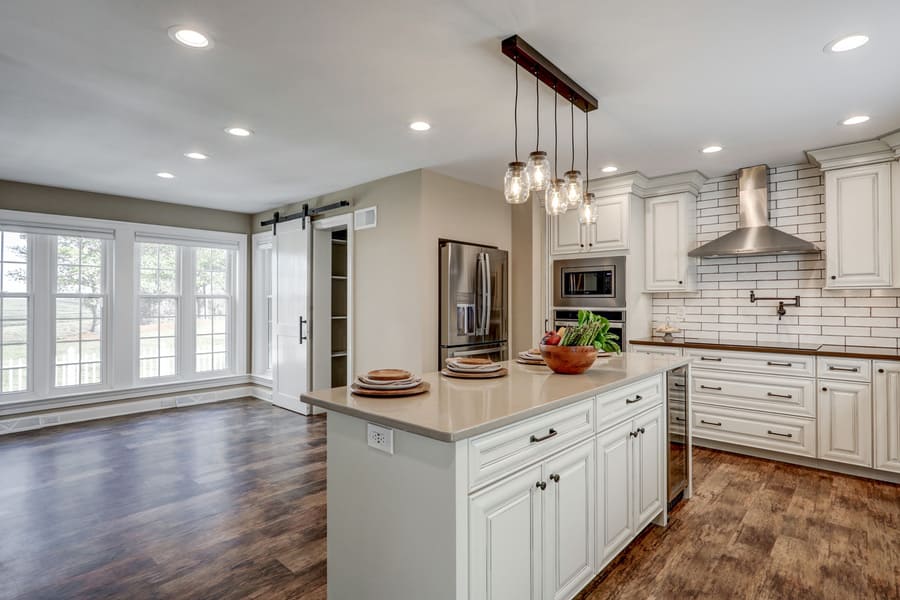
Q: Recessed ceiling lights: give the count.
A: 9